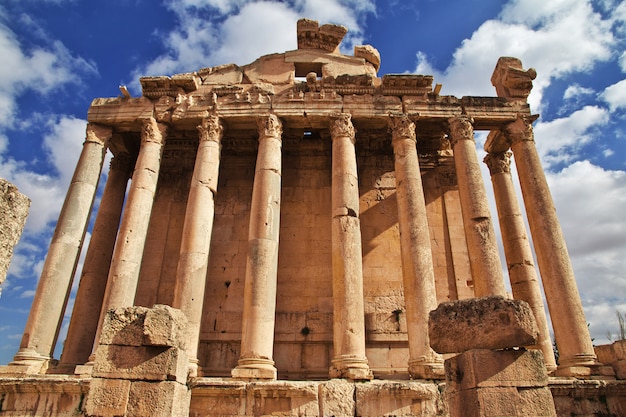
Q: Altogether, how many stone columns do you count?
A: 10